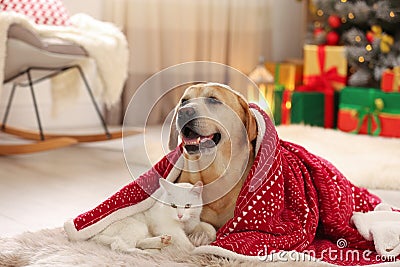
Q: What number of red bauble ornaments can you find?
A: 4